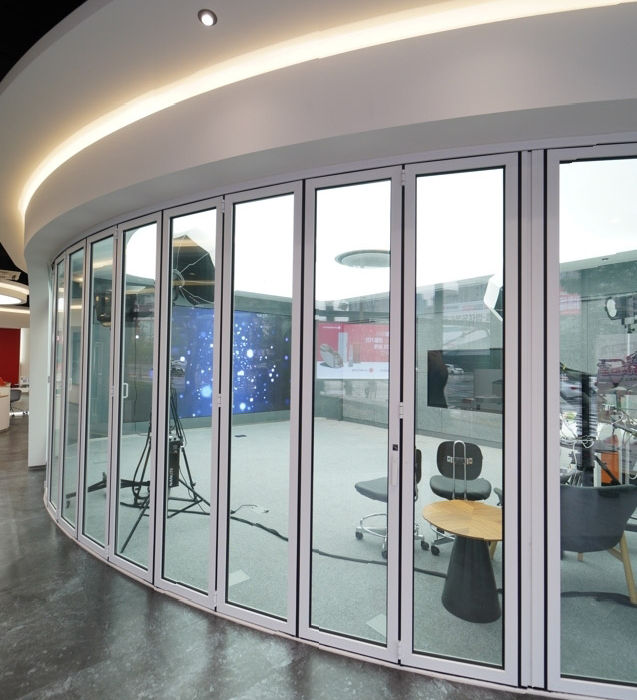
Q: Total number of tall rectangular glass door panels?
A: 9